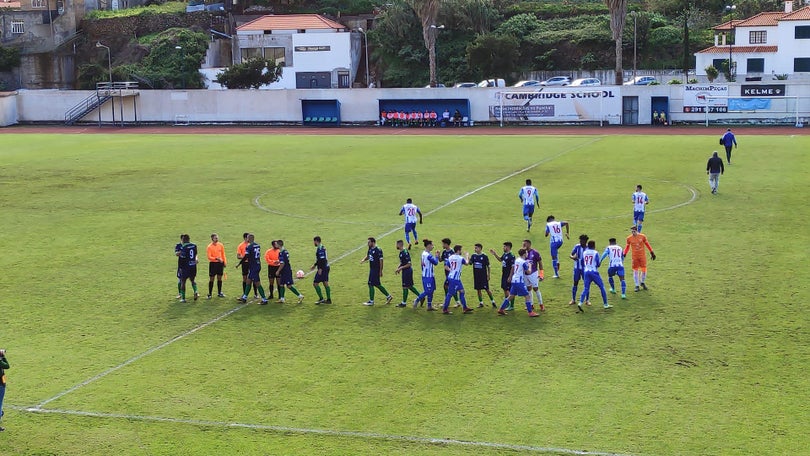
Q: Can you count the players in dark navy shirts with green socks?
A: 10